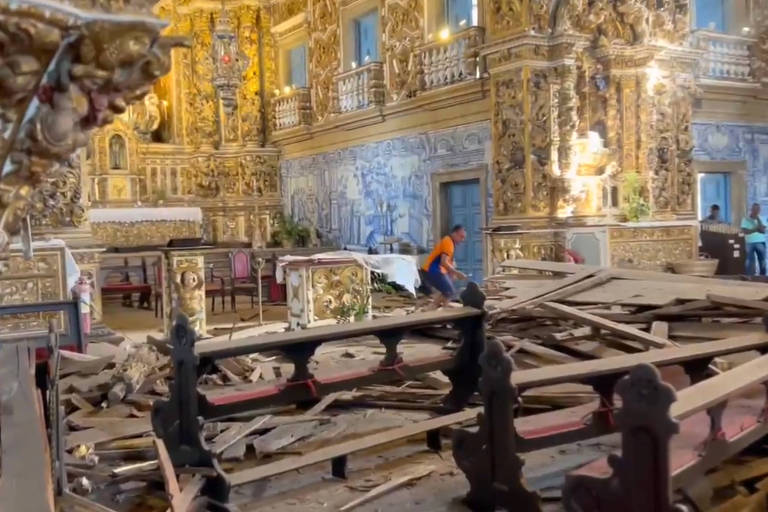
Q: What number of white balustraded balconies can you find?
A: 4